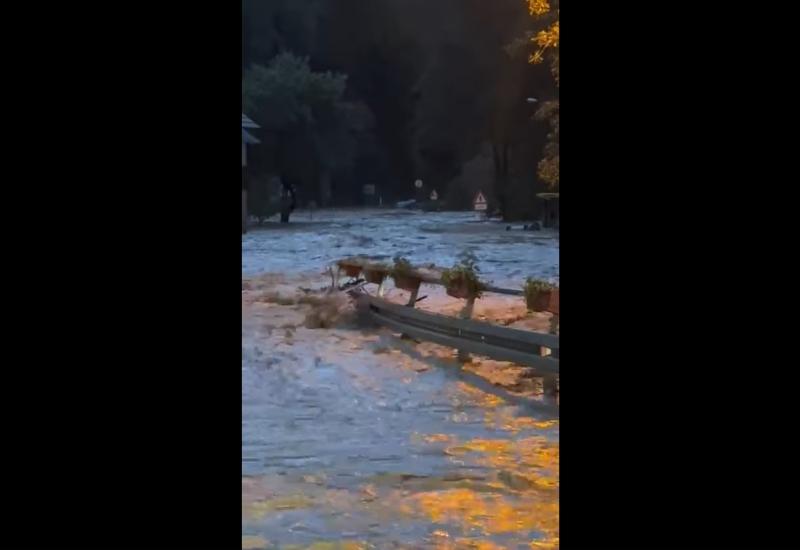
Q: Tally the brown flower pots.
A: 5